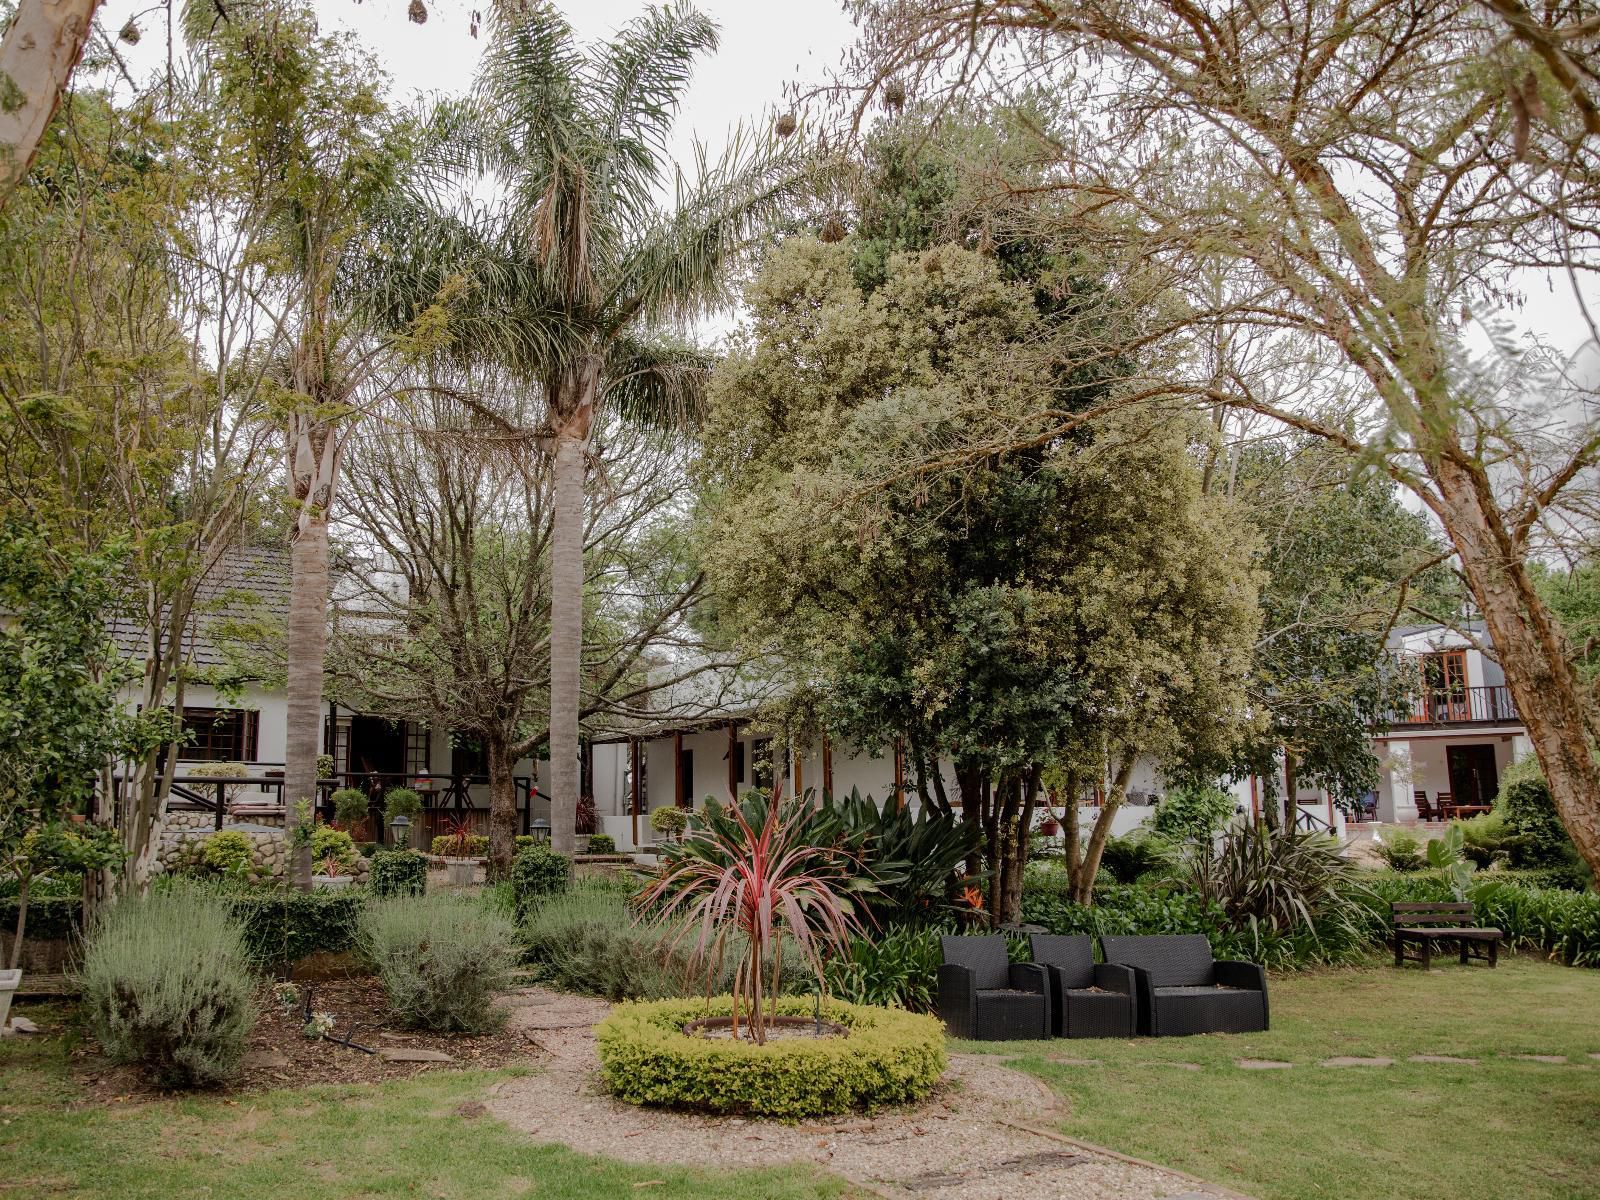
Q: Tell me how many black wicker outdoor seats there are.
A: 3